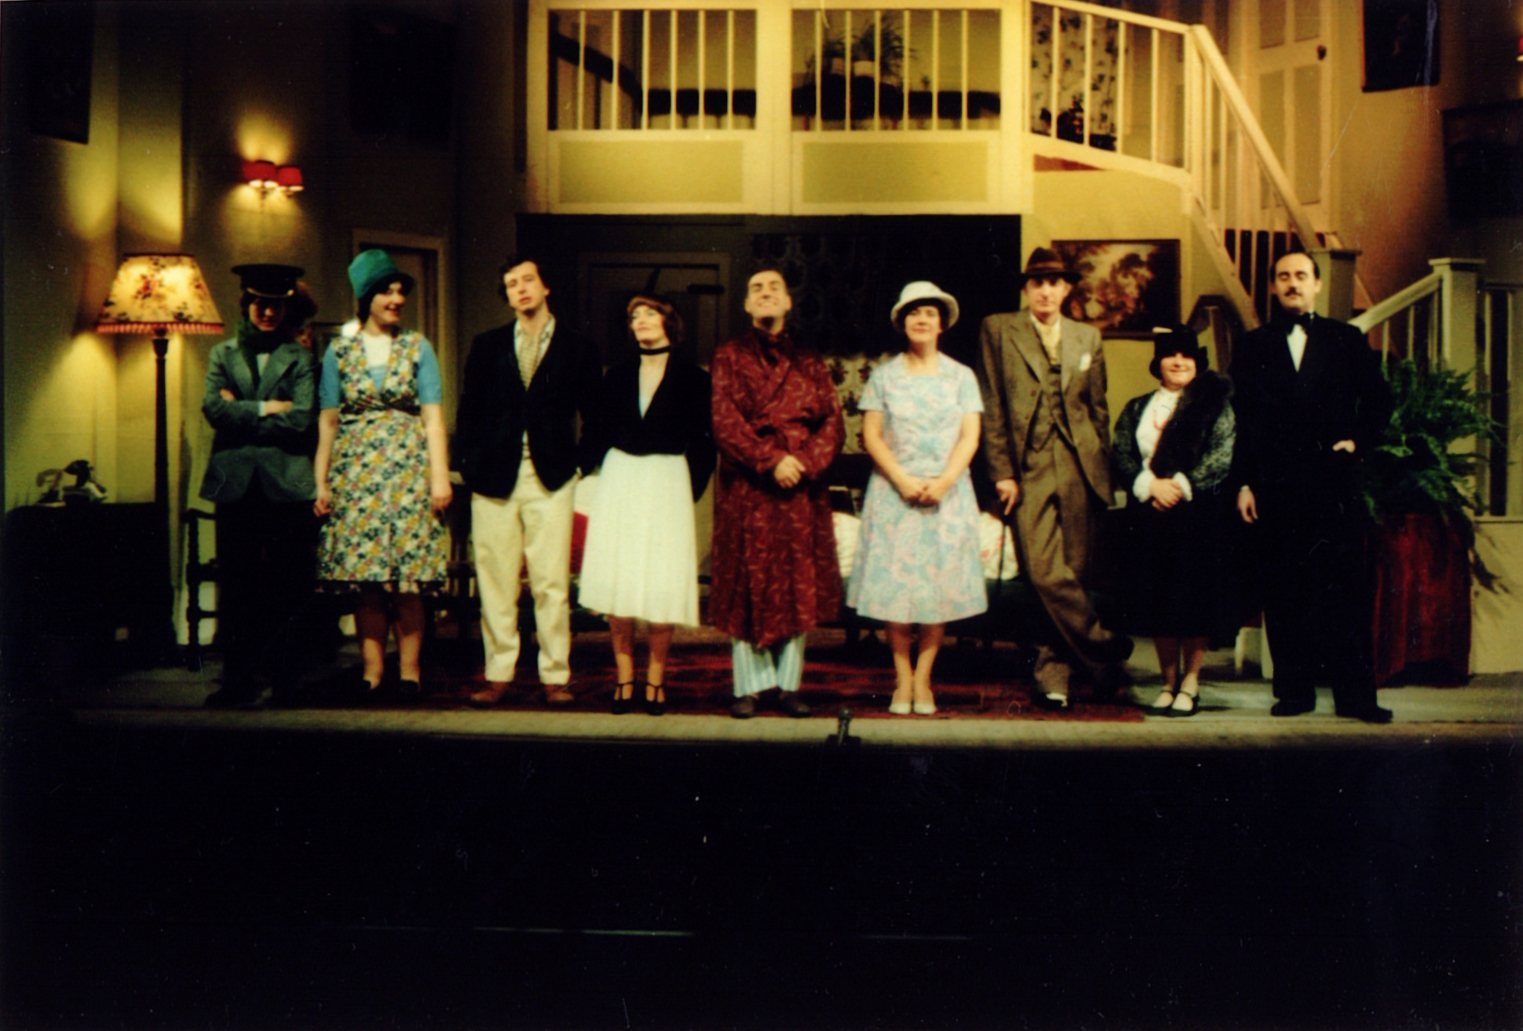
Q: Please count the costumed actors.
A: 9